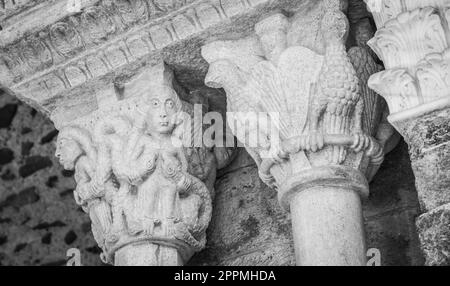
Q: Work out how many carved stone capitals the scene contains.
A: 3